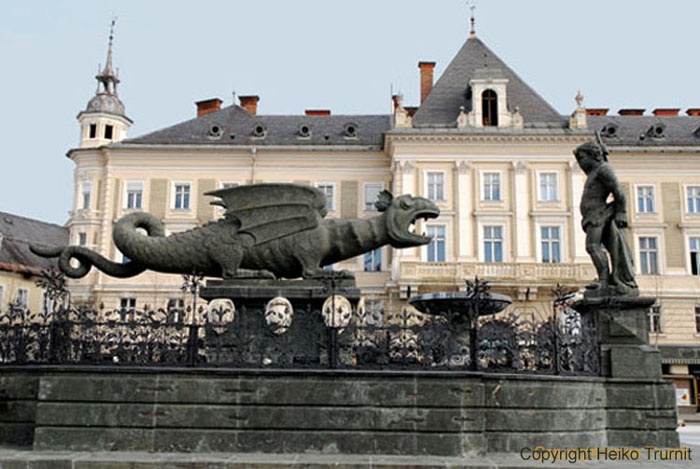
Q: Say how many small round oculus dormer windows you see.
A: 6